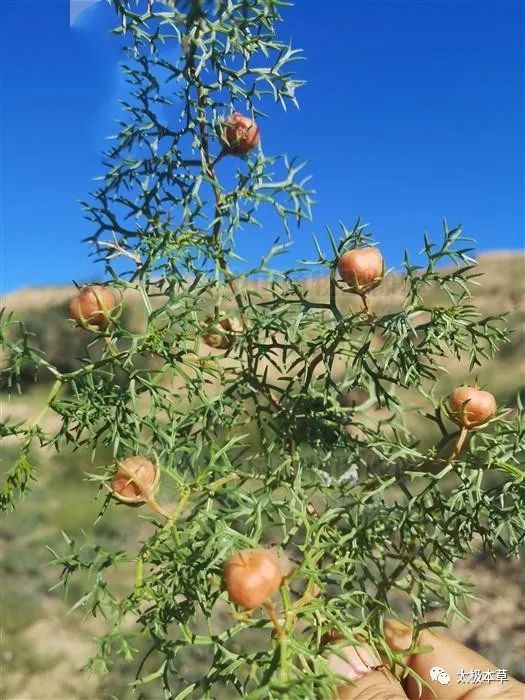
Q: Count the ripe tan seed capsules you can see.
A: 7